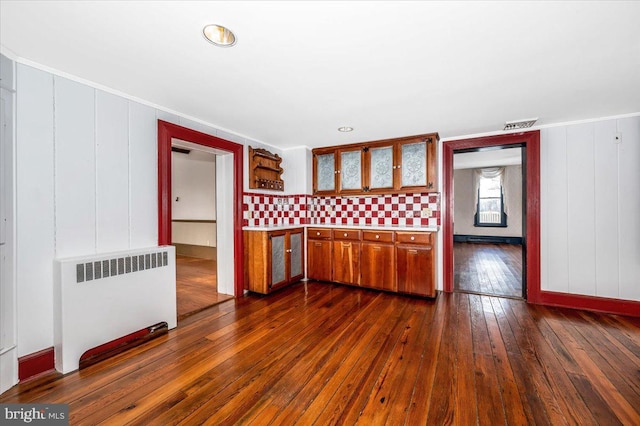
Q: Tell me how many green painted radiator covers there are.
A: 0